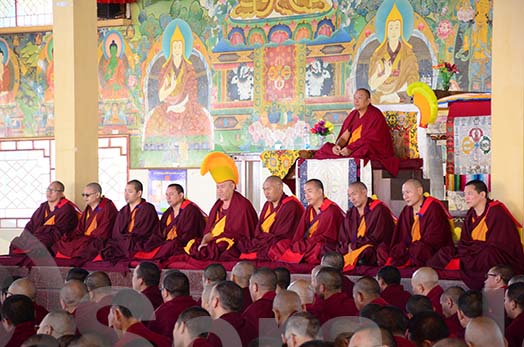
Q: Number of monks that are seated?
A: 11